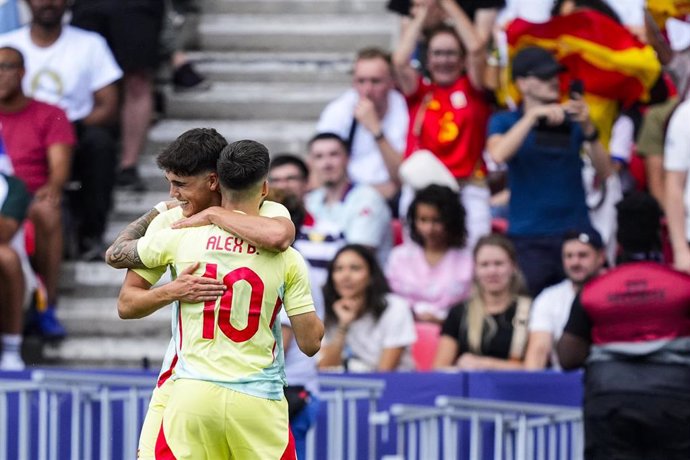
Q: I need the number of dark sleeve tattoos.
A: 1